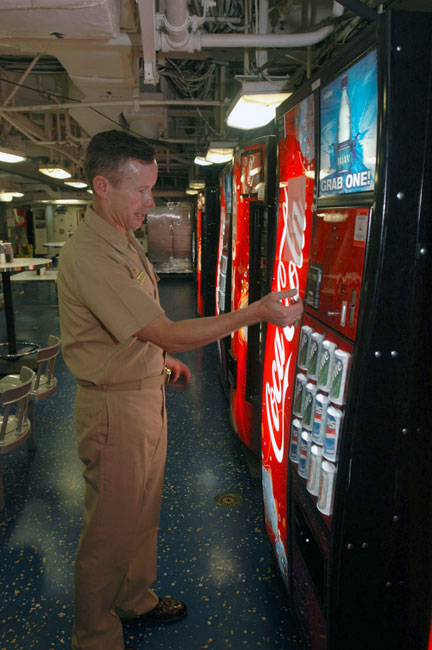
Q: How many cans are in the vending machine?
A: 12